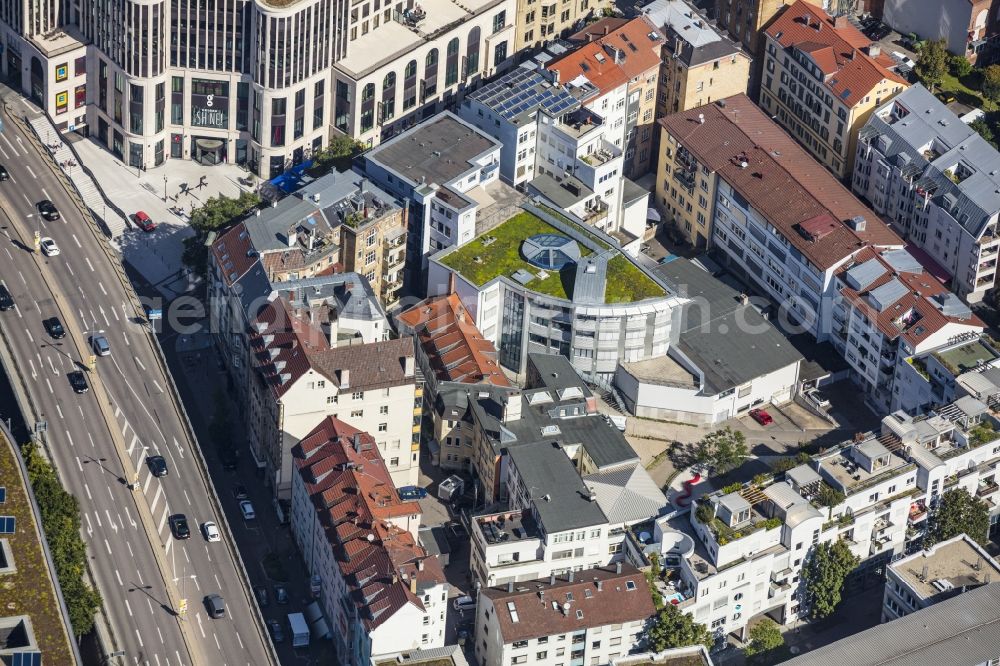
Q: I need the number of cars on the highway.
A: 11